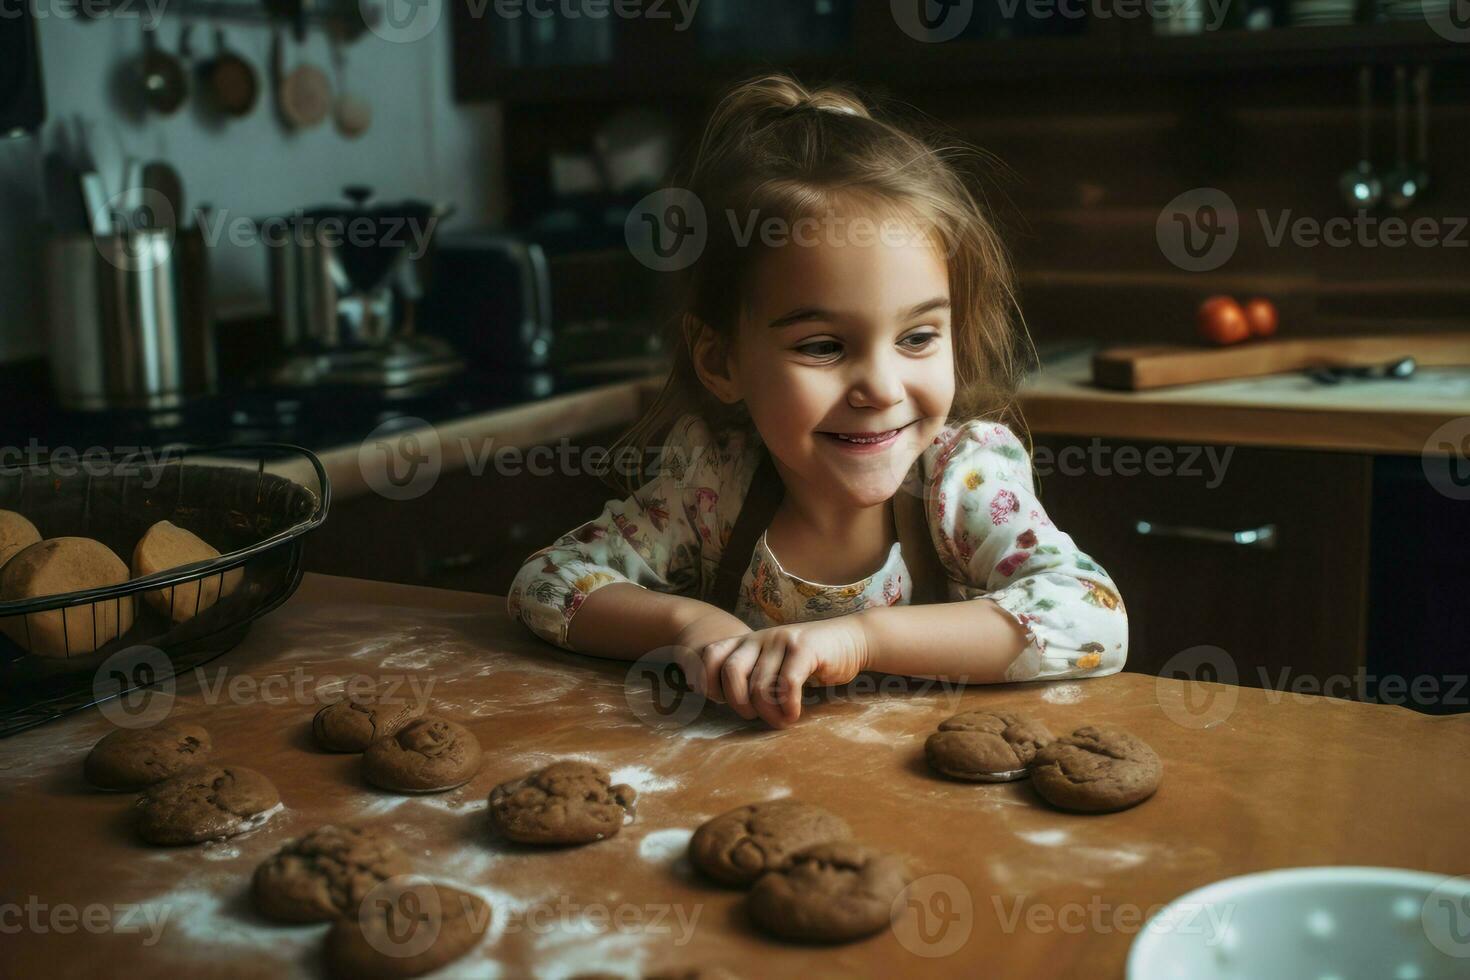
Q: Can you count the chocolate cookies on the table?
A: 11